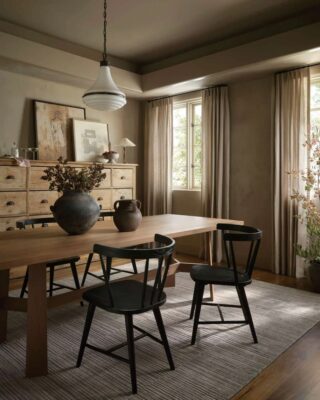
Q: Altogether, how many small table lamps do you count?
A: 1